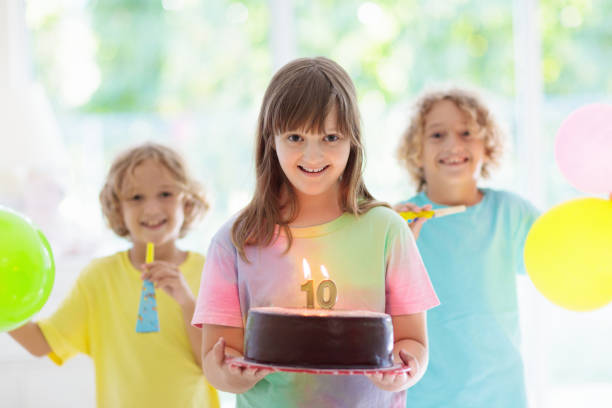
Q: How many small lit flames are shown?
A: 2